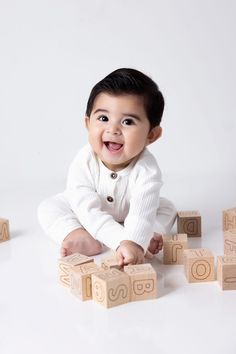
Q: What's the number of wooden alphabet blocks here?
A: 12